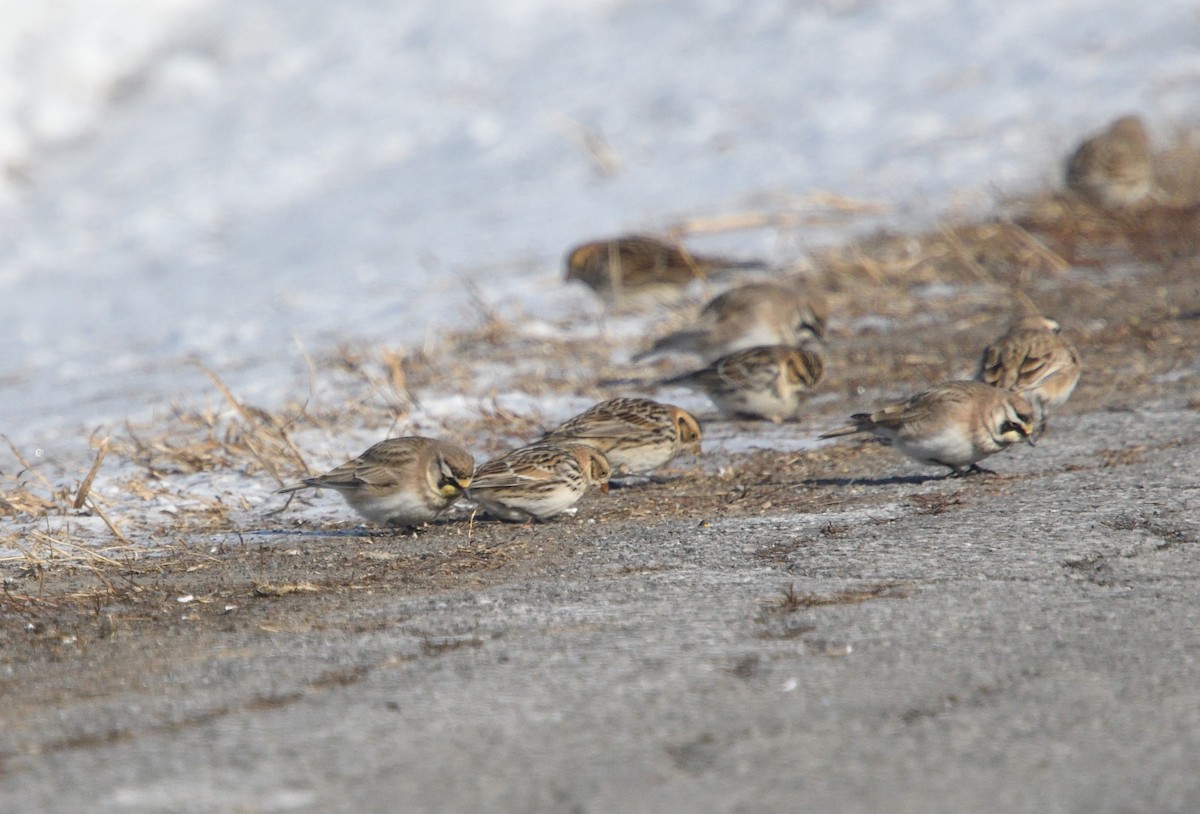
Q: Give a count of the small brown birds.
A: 9